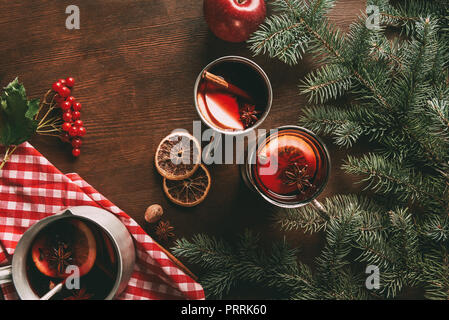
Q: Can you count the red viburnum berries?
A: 15